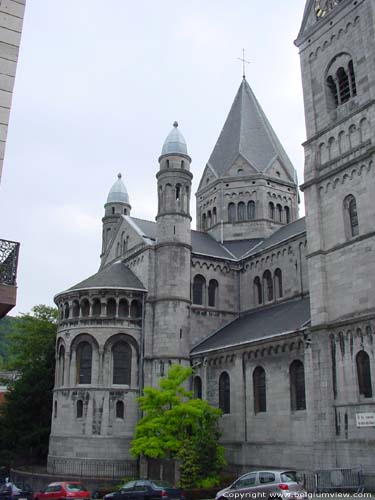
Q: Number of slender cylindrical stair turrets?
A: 2